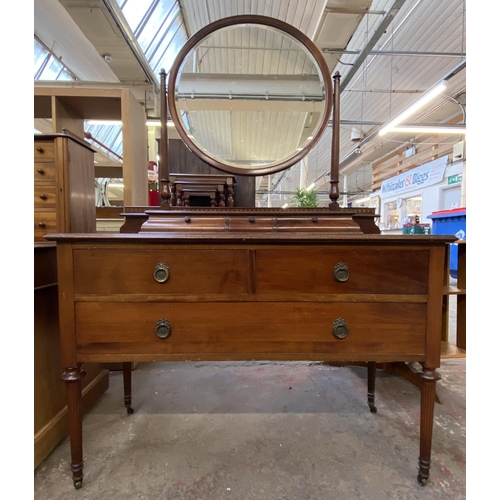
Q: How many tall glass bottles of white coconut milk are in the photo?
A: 0